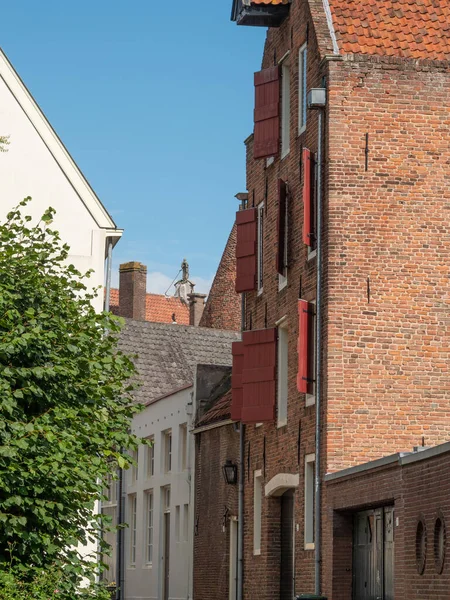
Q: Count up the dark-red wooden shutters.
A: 7